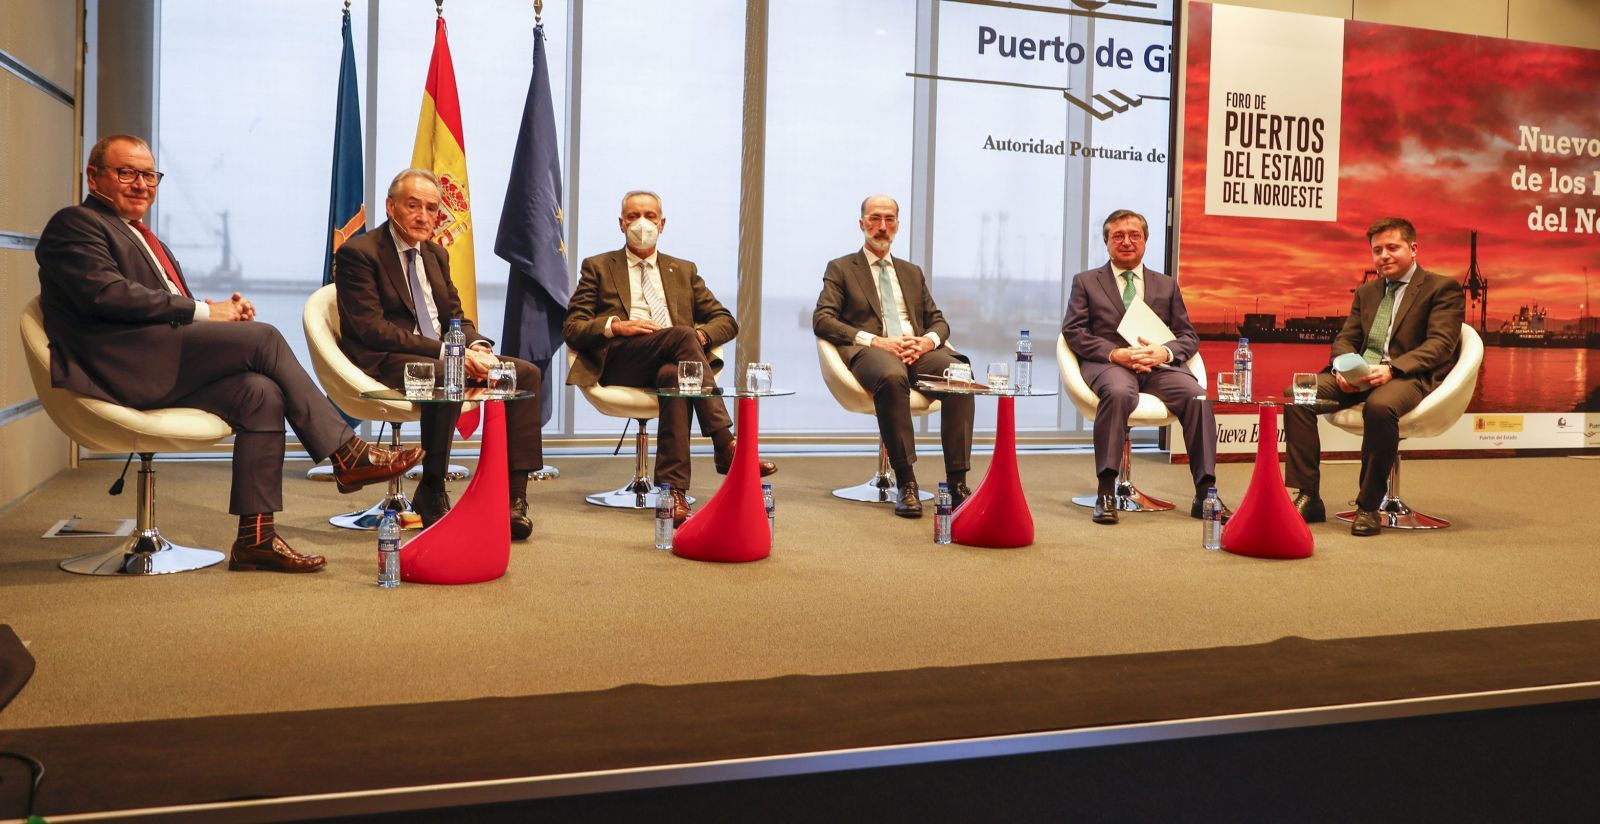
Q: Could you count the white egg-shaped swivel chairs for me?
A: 6